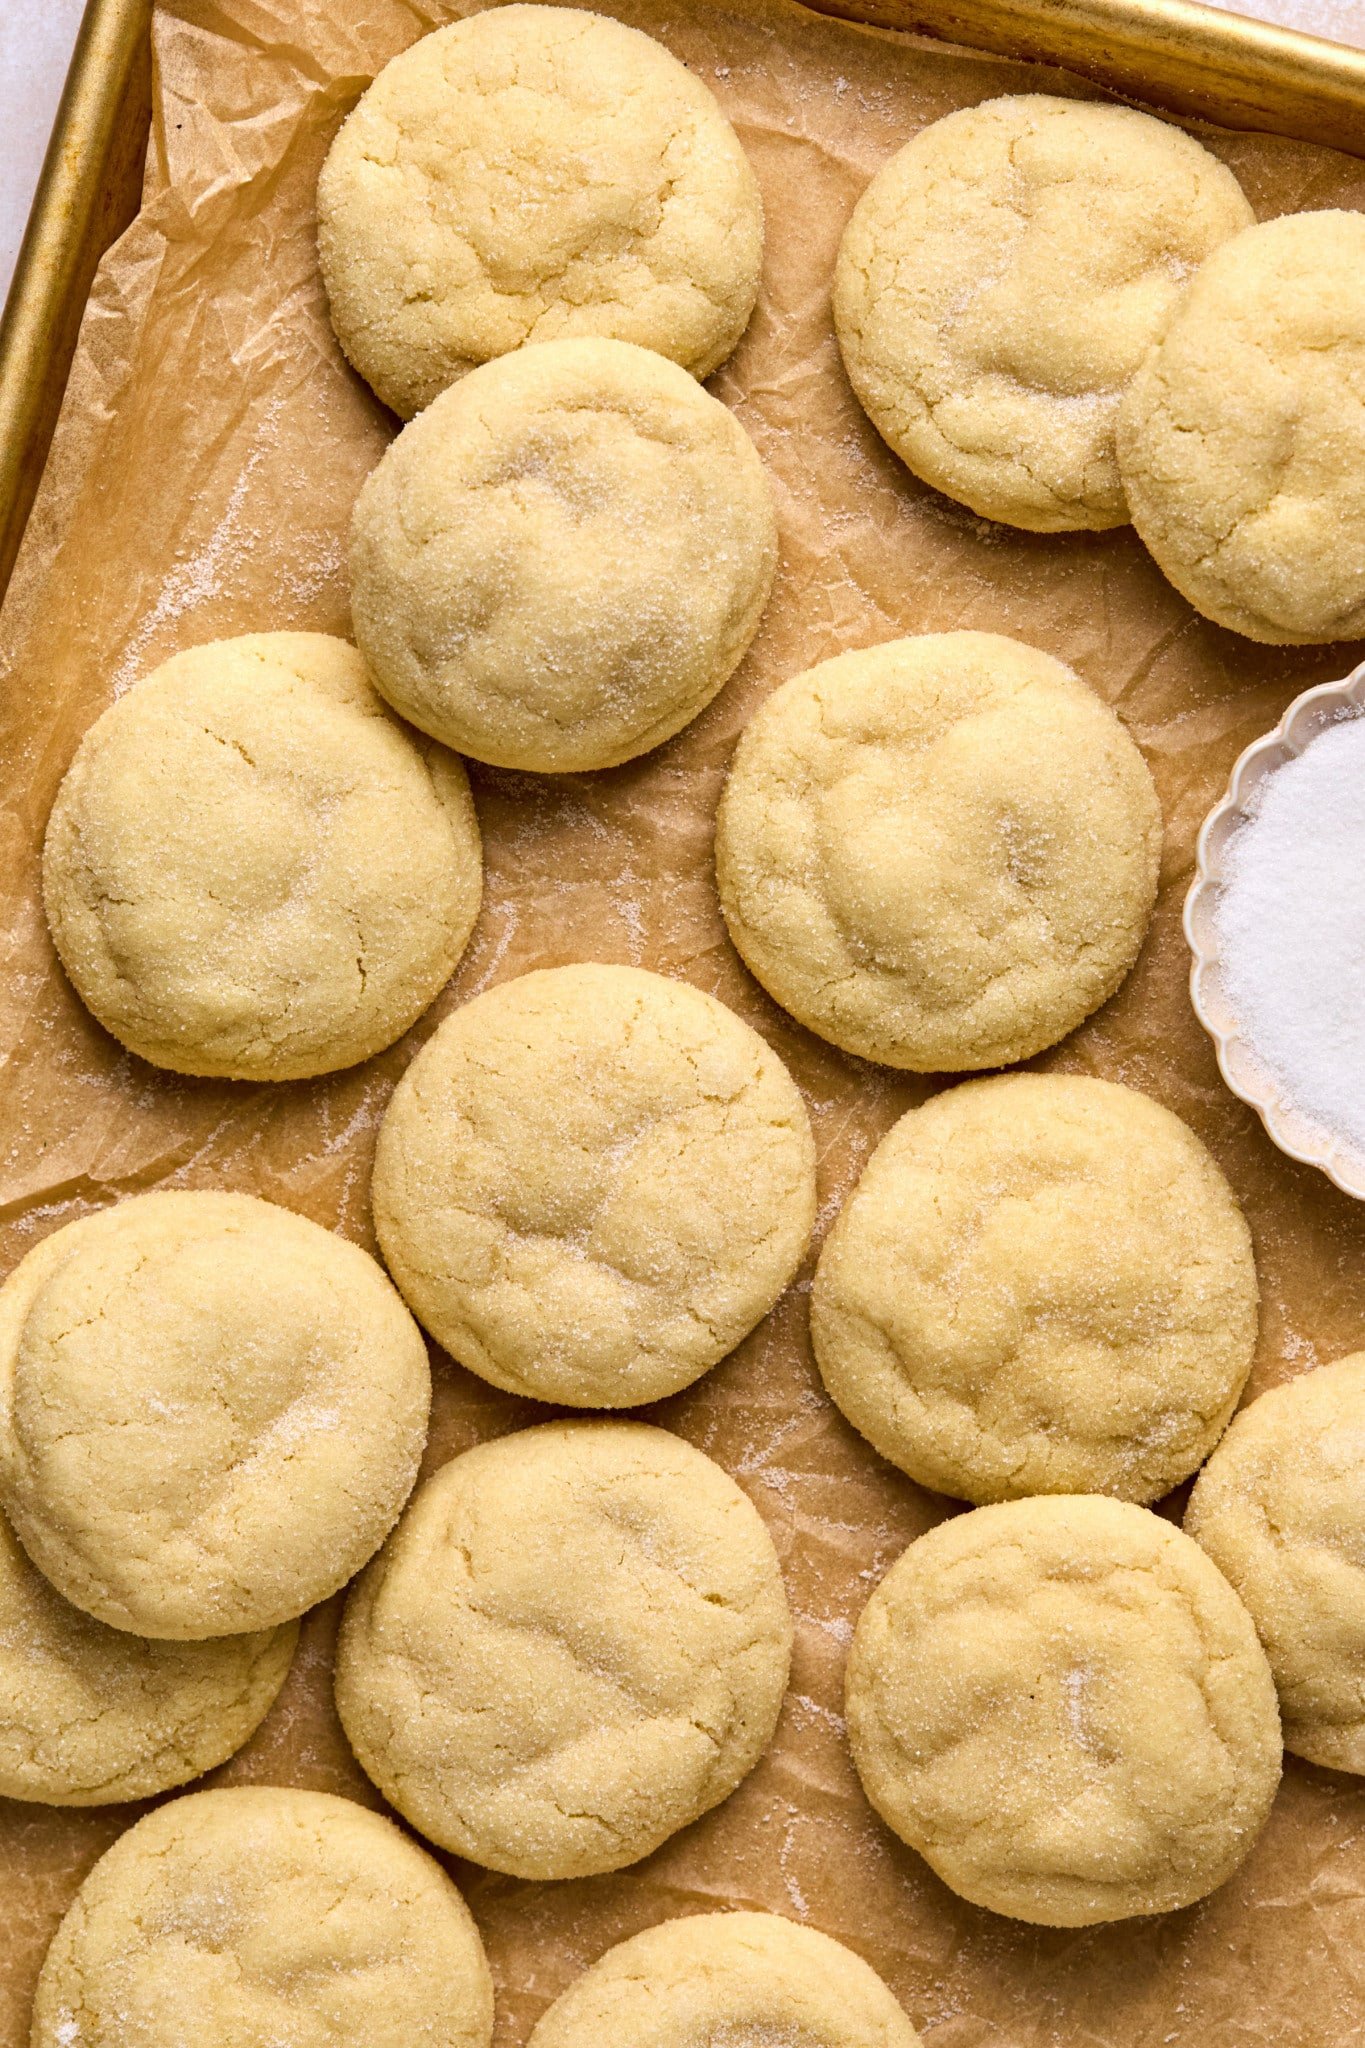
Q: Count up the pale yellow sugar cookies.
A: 15